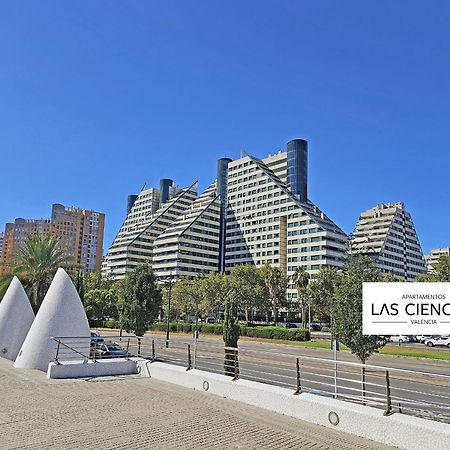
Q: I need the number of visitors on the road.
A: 0